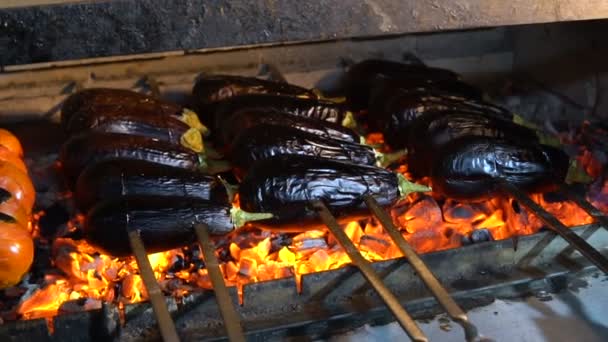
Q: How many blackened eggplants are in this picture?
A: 15